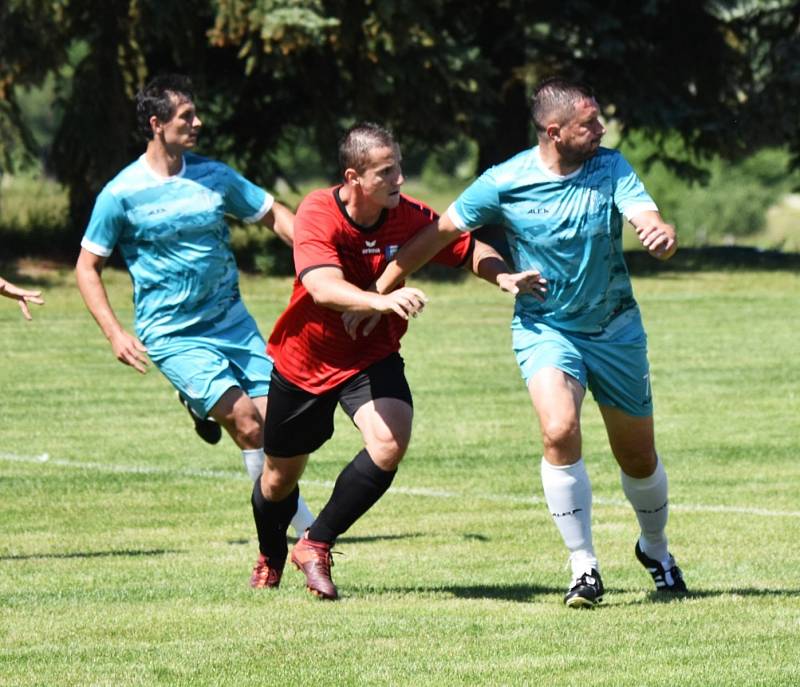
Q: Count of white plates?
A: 0